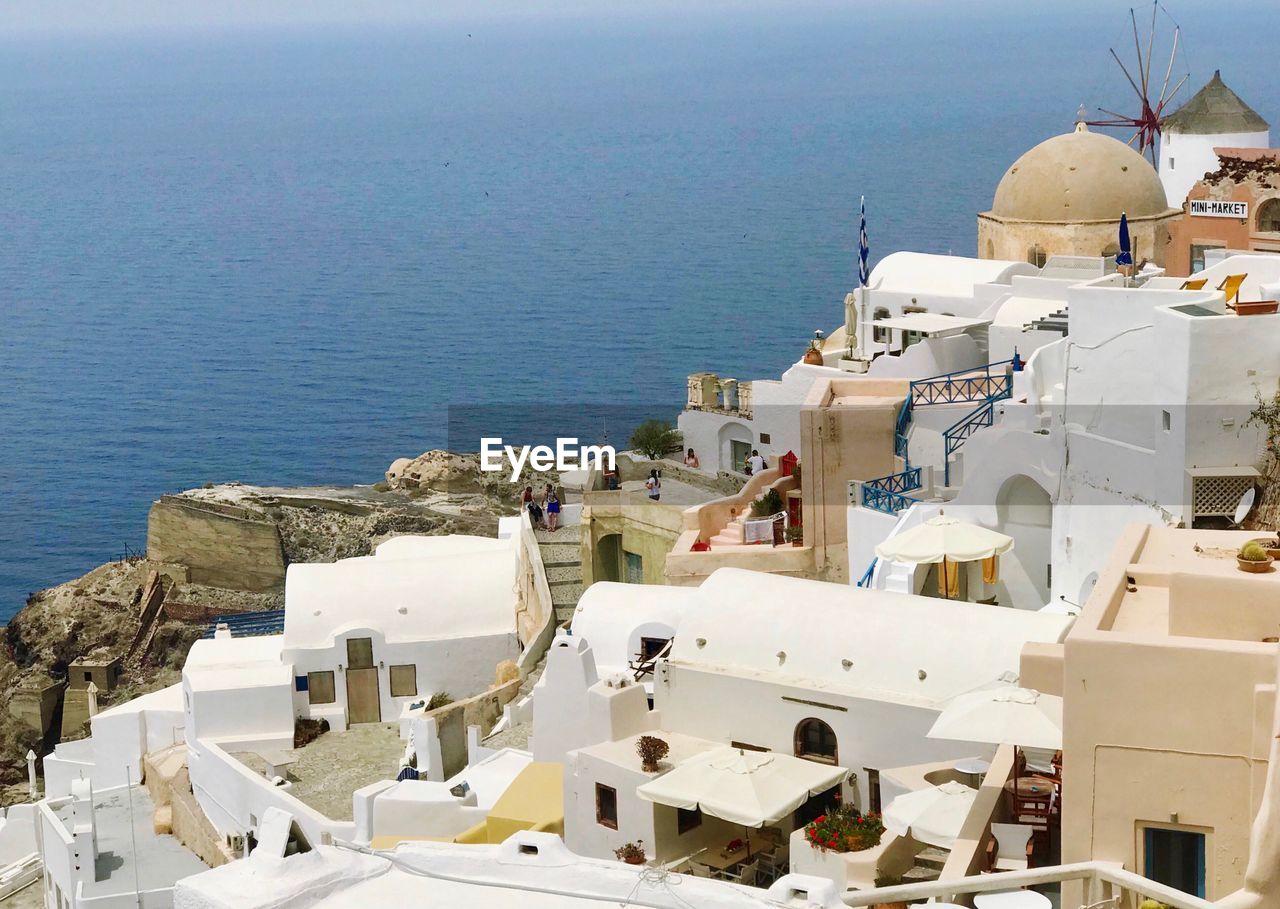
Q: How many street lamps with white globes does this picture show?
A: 0